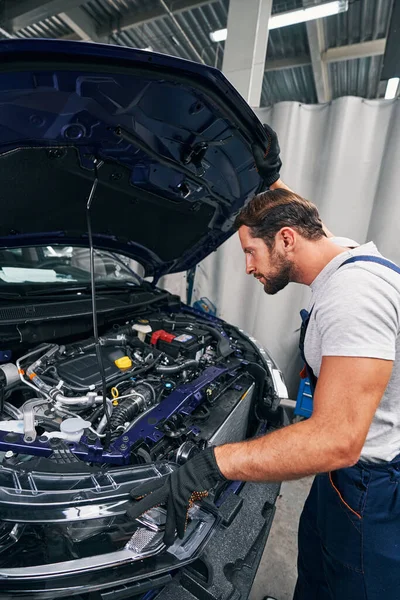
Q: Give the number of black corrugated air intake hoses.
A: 1